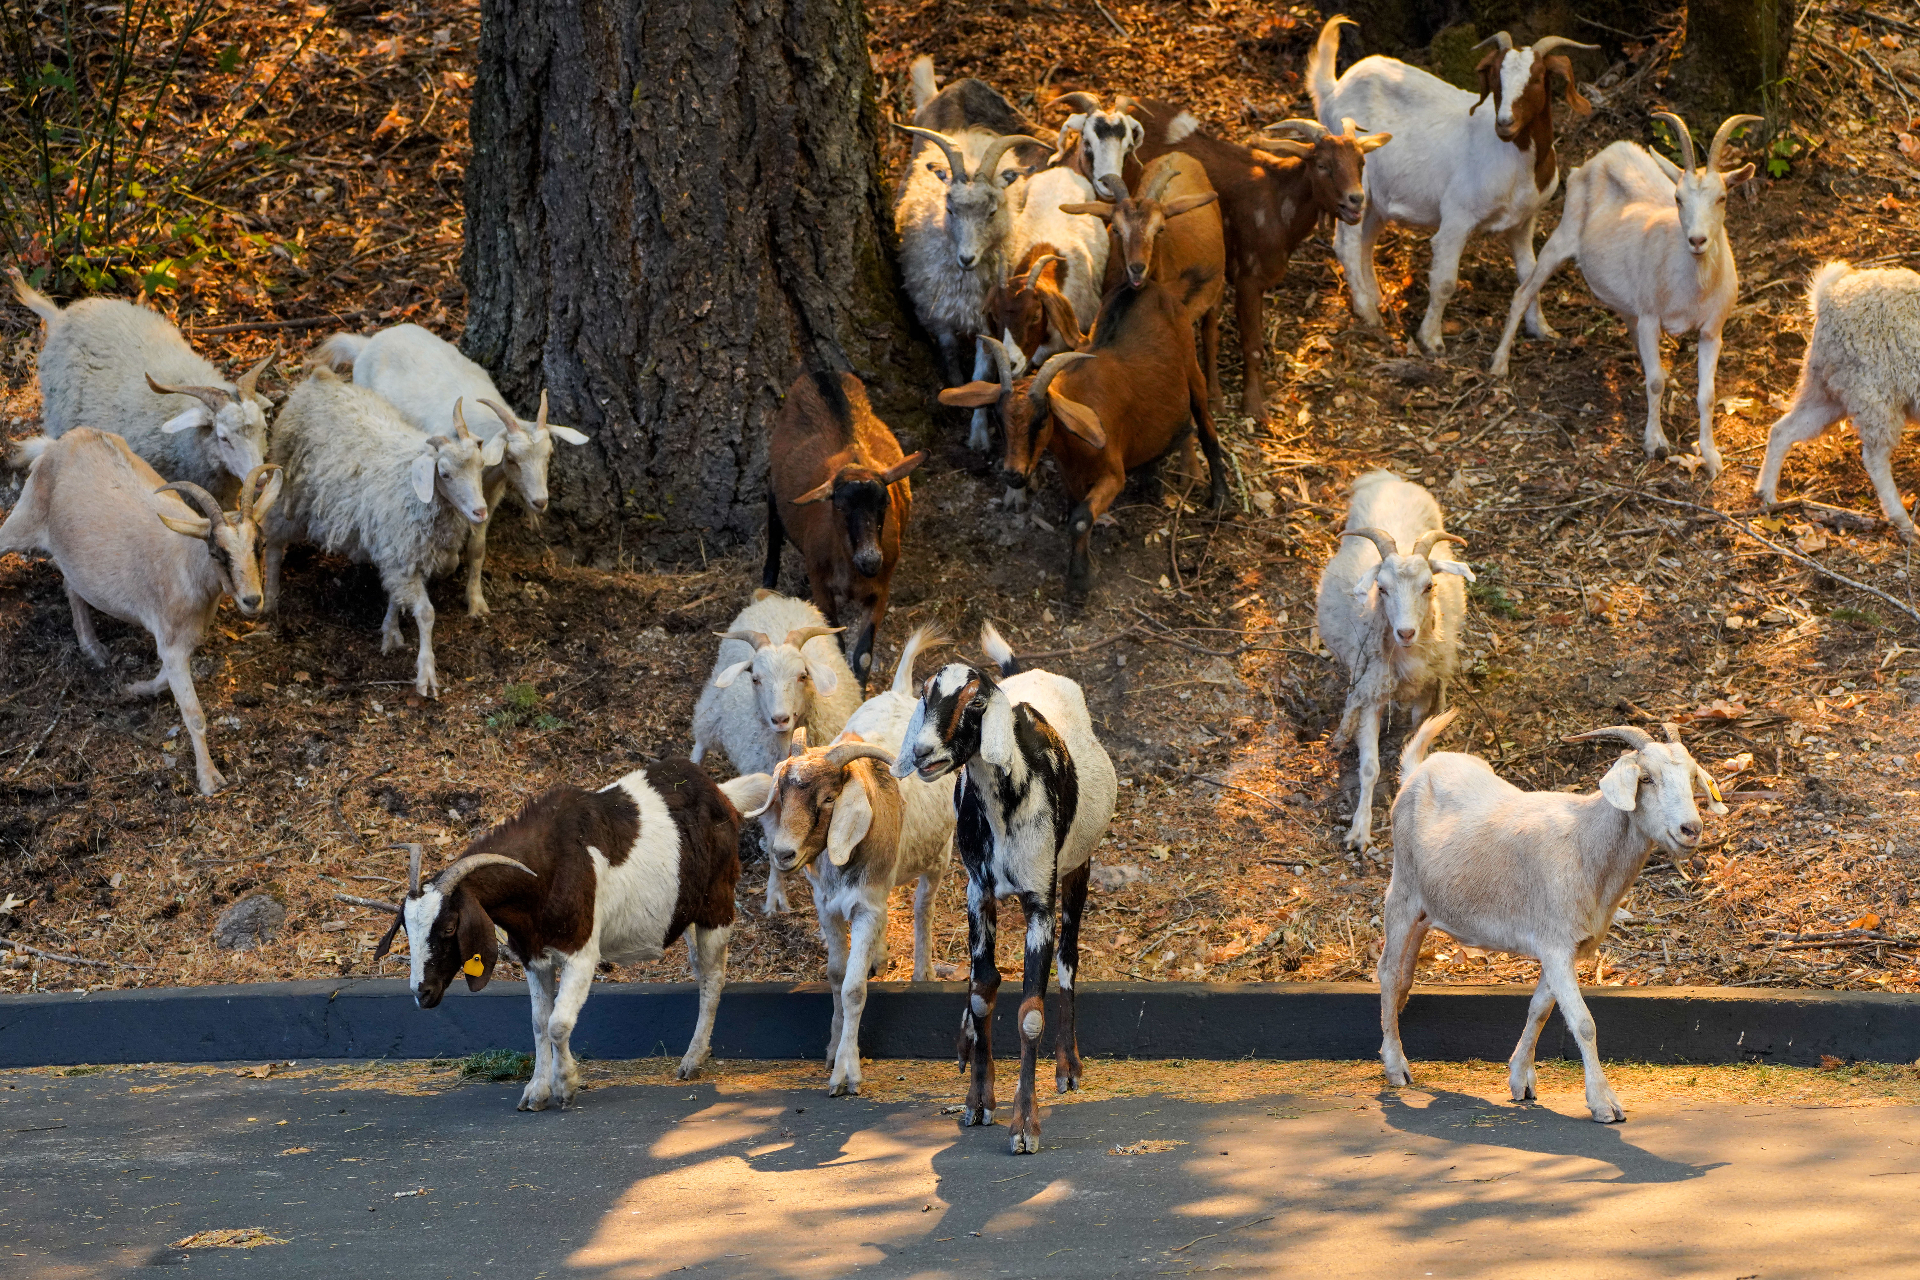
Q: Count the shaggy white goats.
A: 6